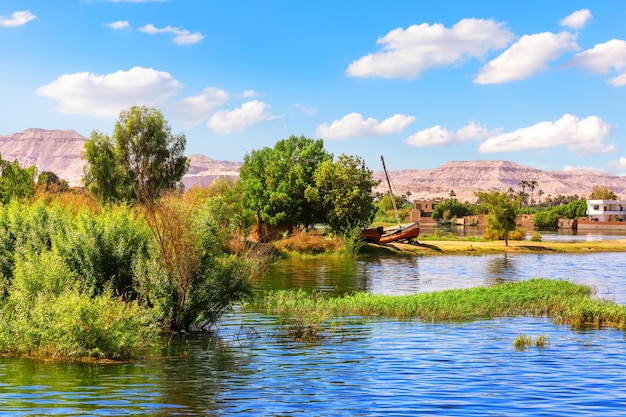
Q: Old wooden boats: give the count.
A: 2